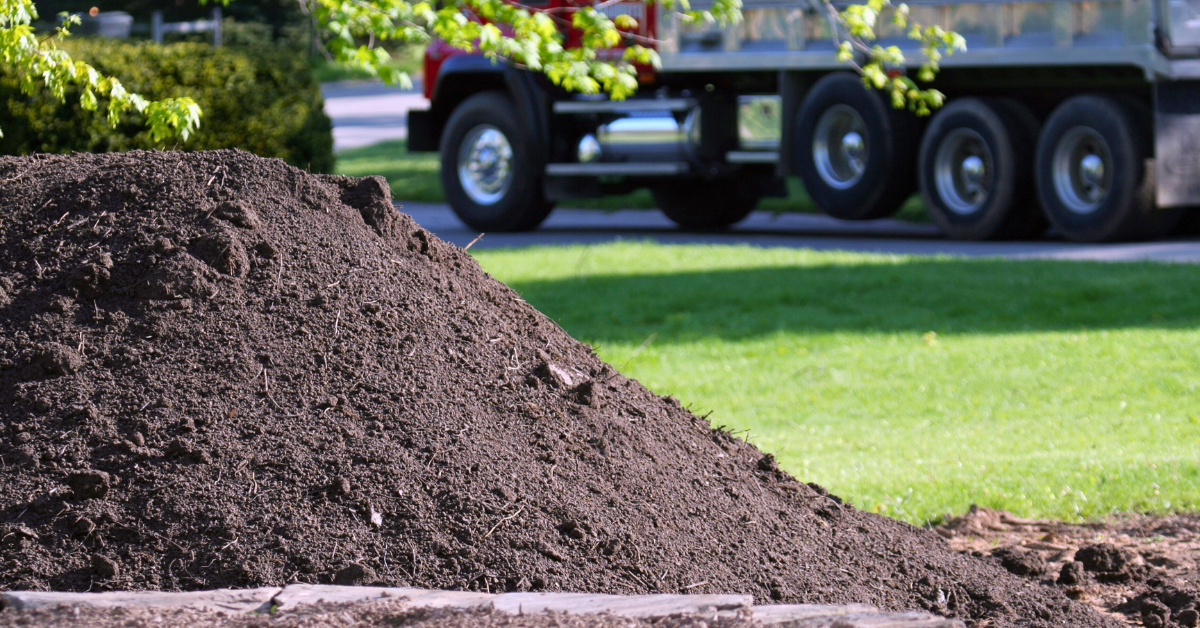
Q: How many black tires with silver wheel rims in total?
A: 4